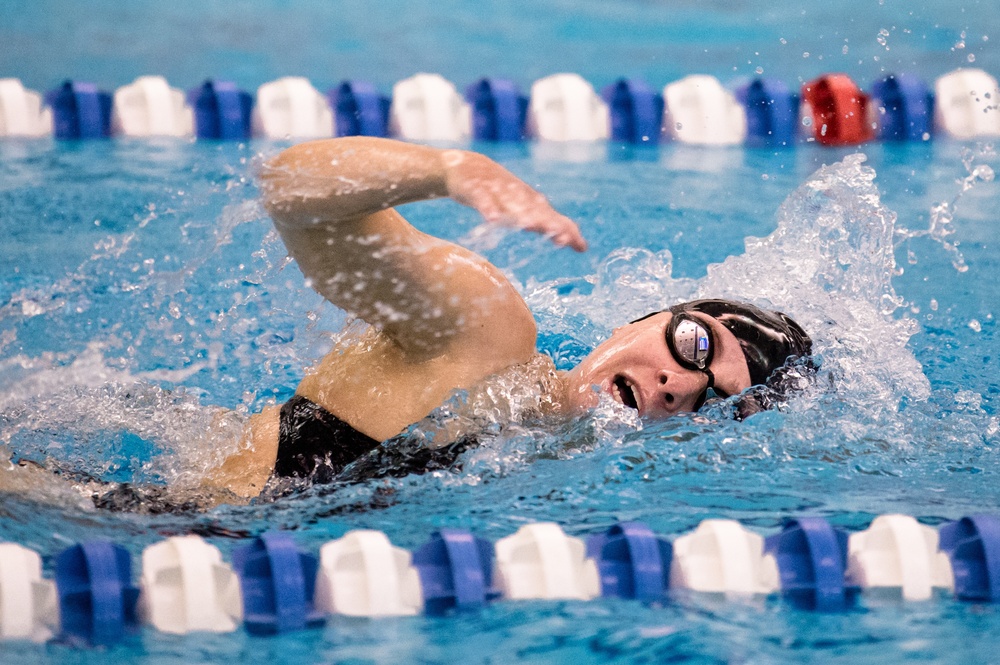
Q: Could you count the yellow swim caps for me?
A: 0